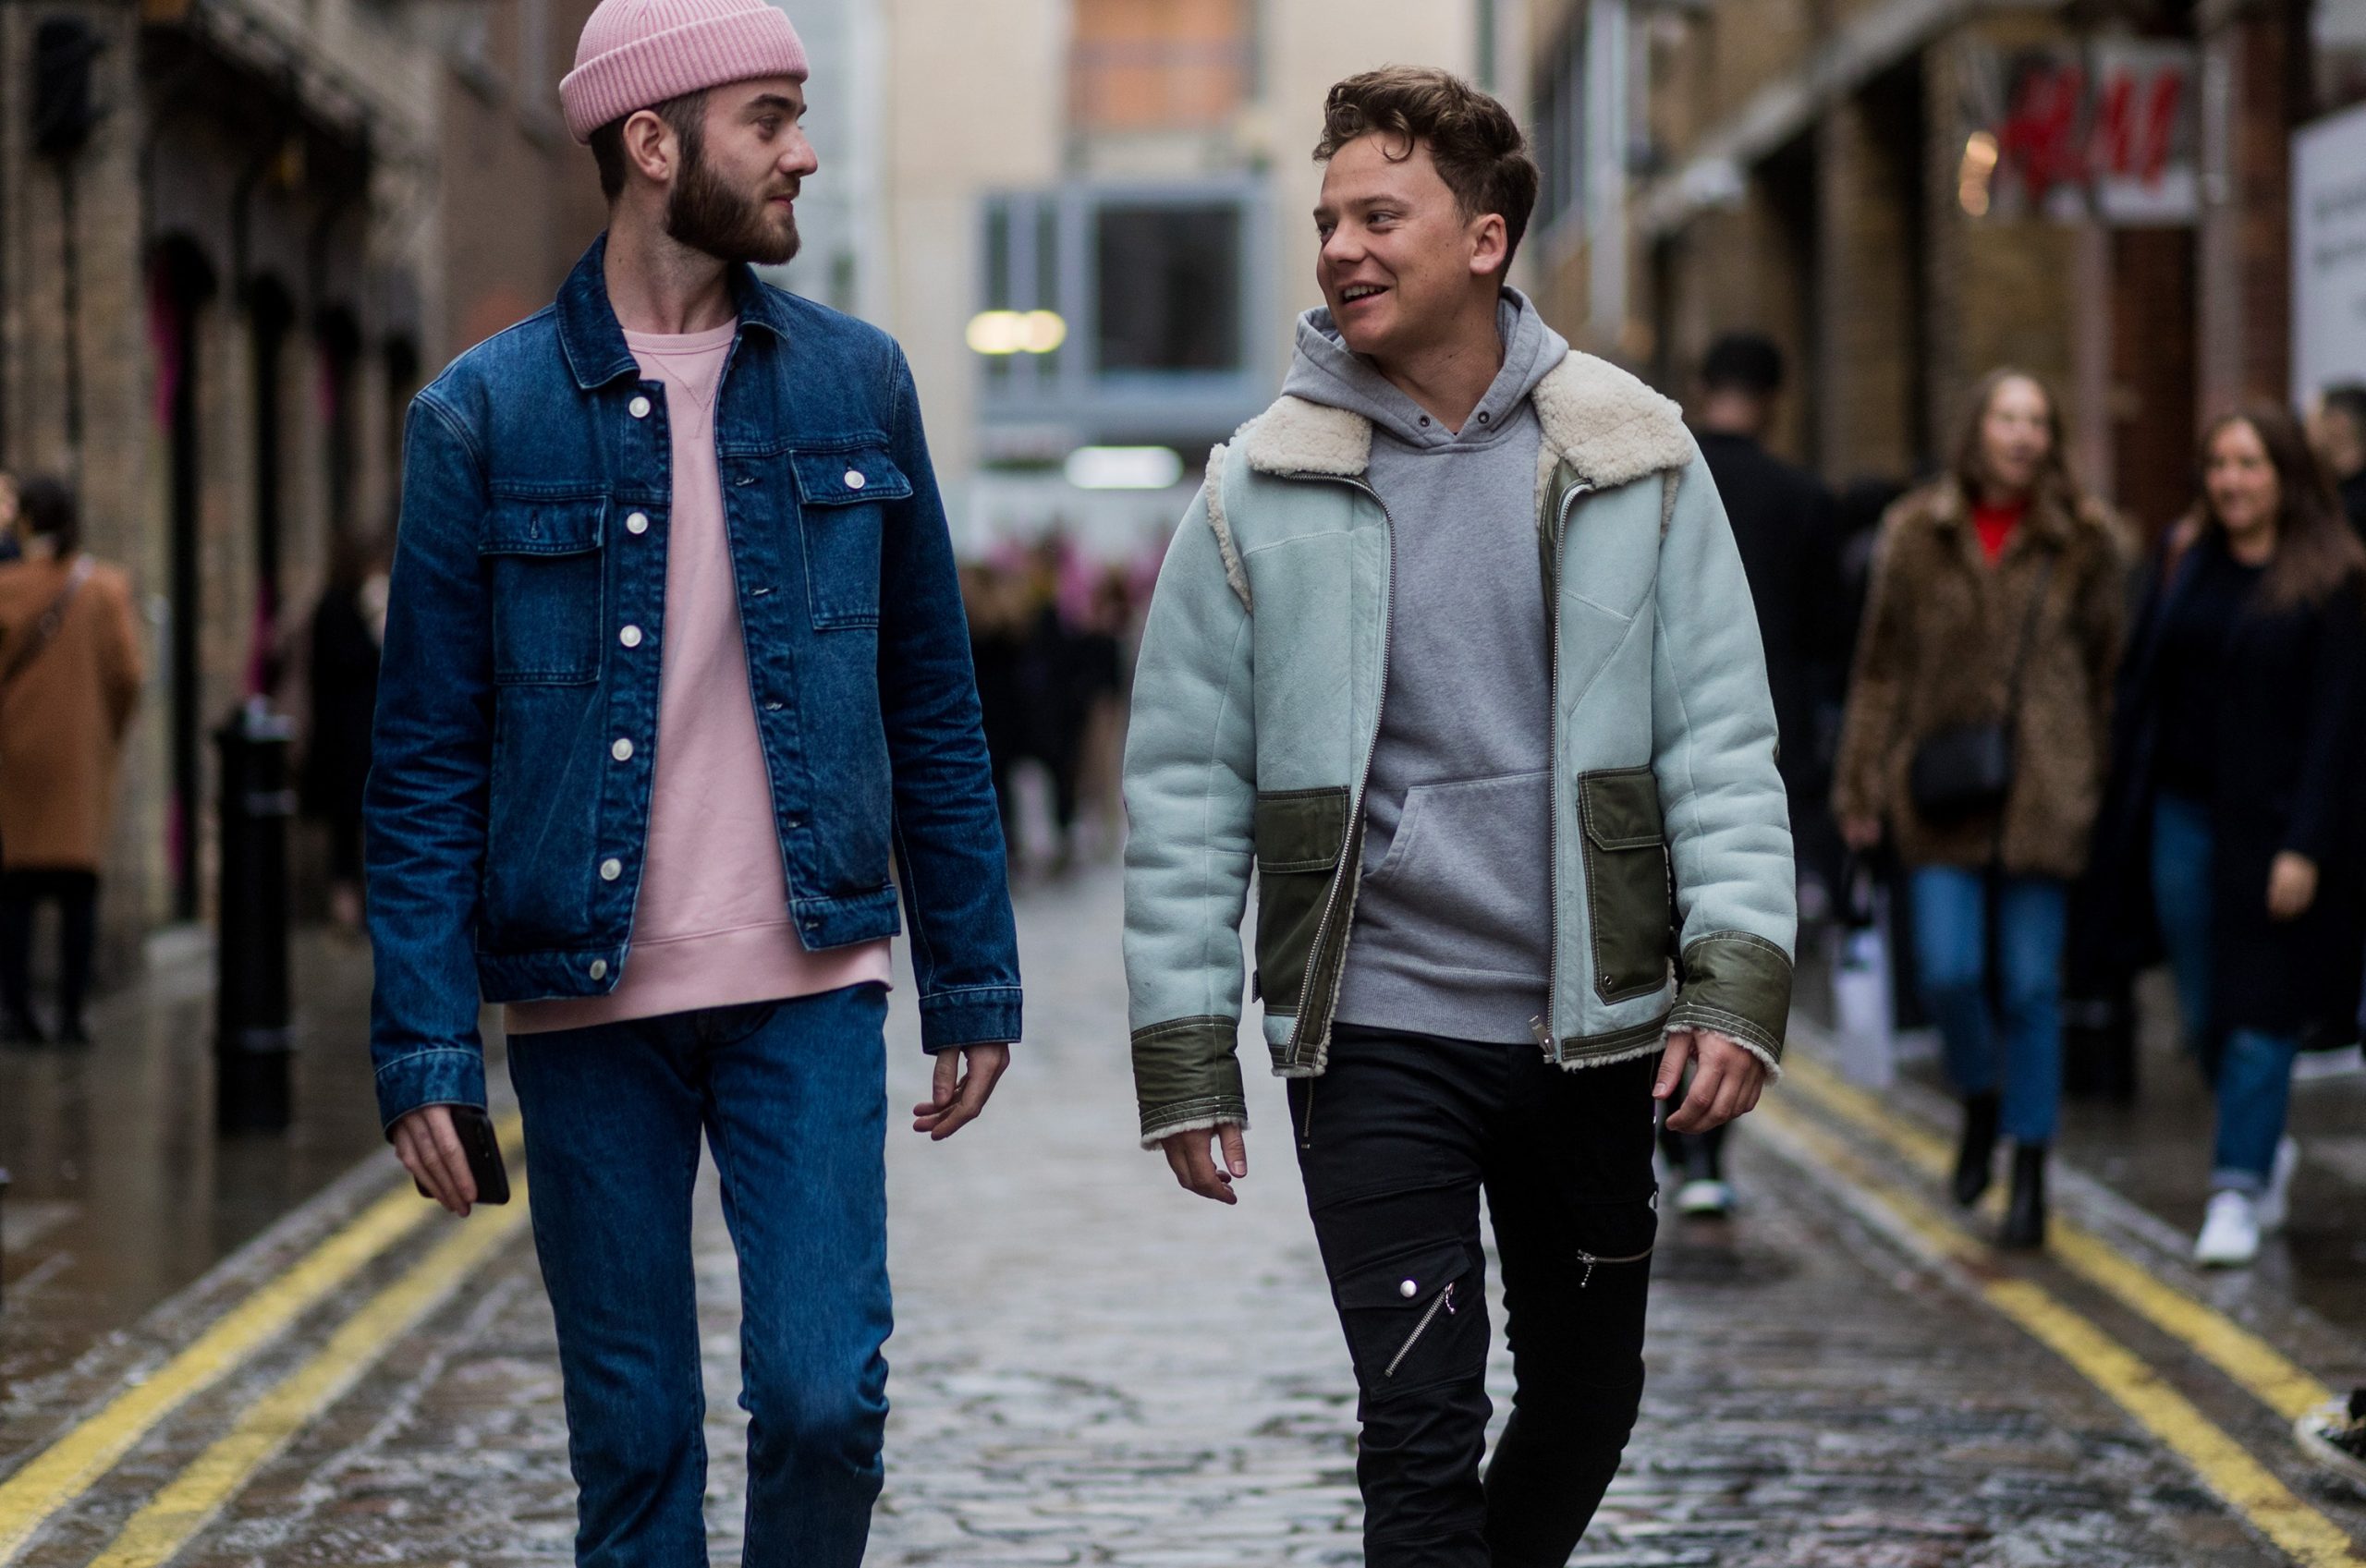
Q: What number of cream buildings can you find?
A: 1